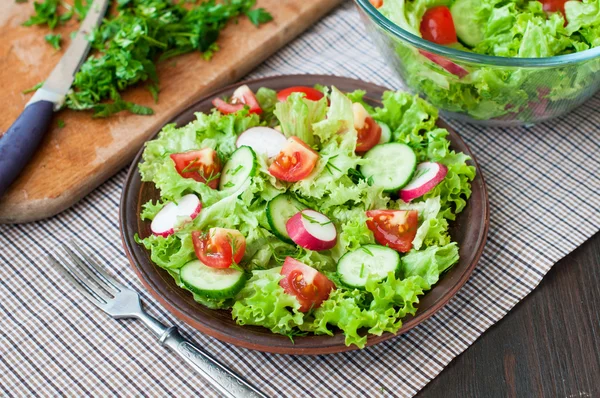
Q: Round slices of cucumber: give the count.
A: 7